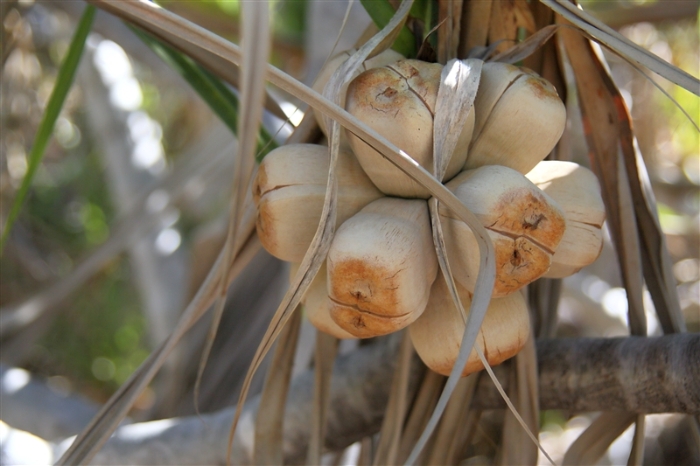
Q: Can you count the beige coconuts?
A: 9